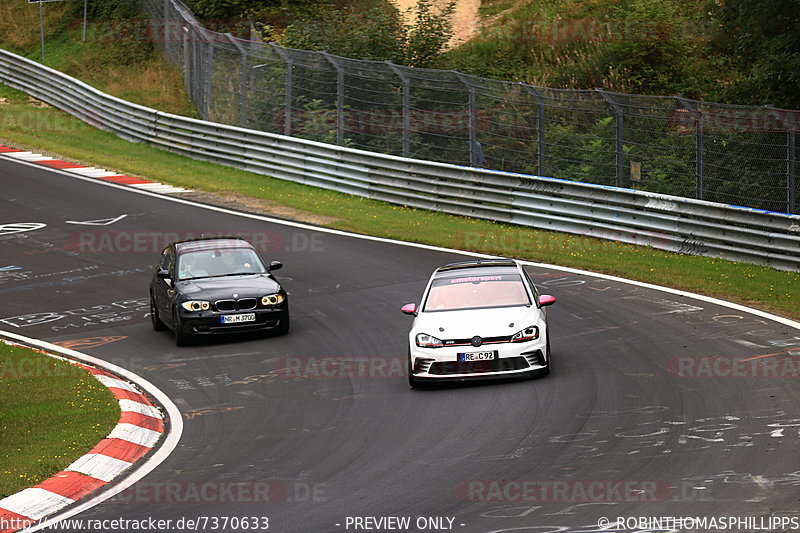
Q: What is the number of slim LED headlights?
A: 2